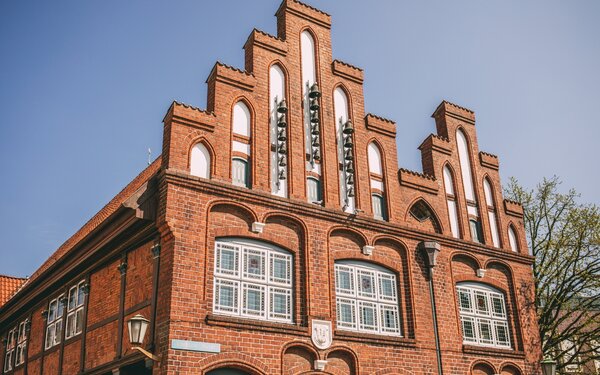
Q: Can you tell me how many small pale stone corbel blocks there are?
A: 4